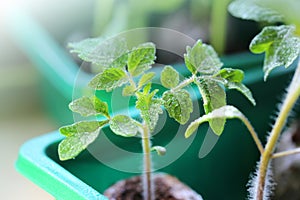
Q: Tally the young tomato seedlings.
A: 2